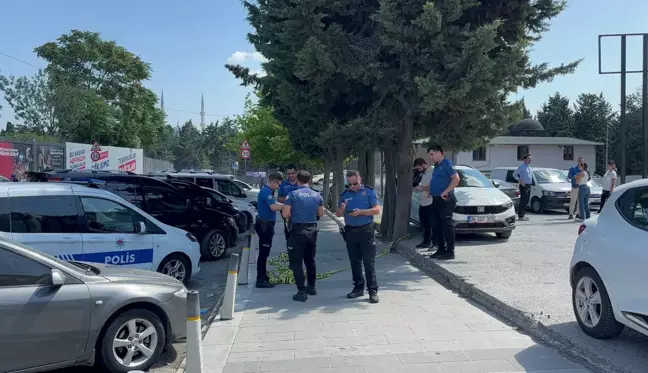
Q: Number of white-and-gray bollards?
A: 4